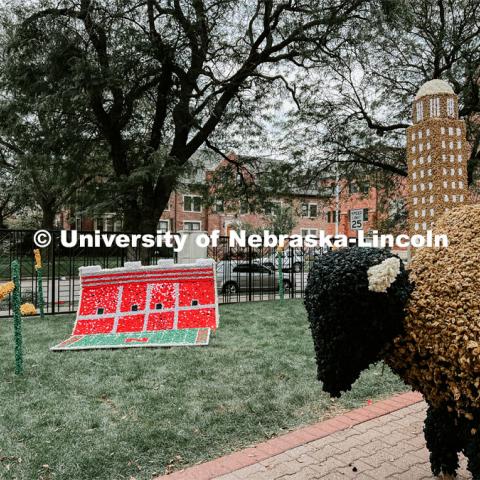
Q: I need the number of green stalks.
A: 3